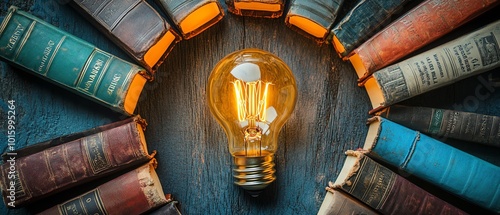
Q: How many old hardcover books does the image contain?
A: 15